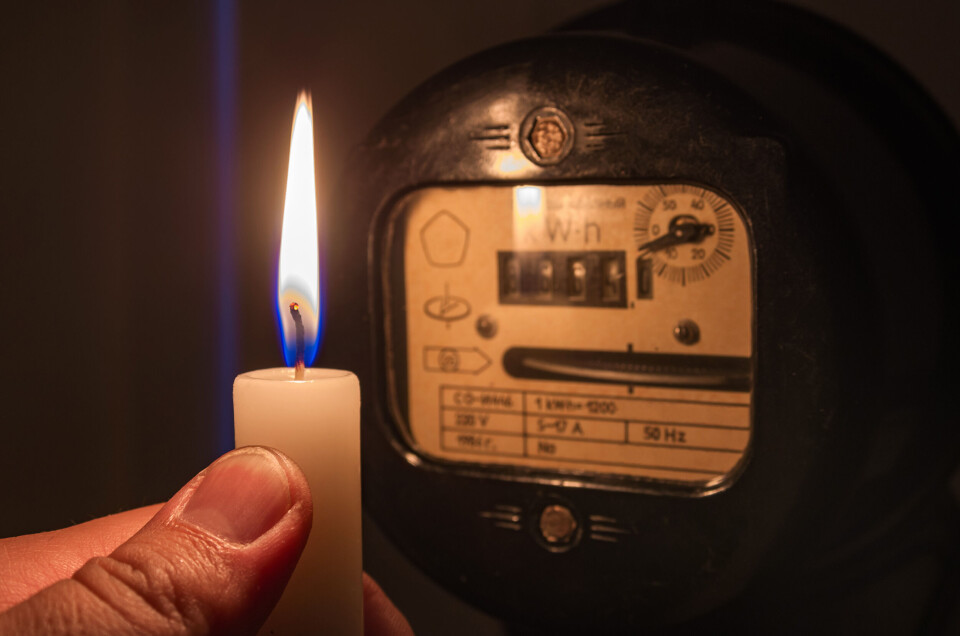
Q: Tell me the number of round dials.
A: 1